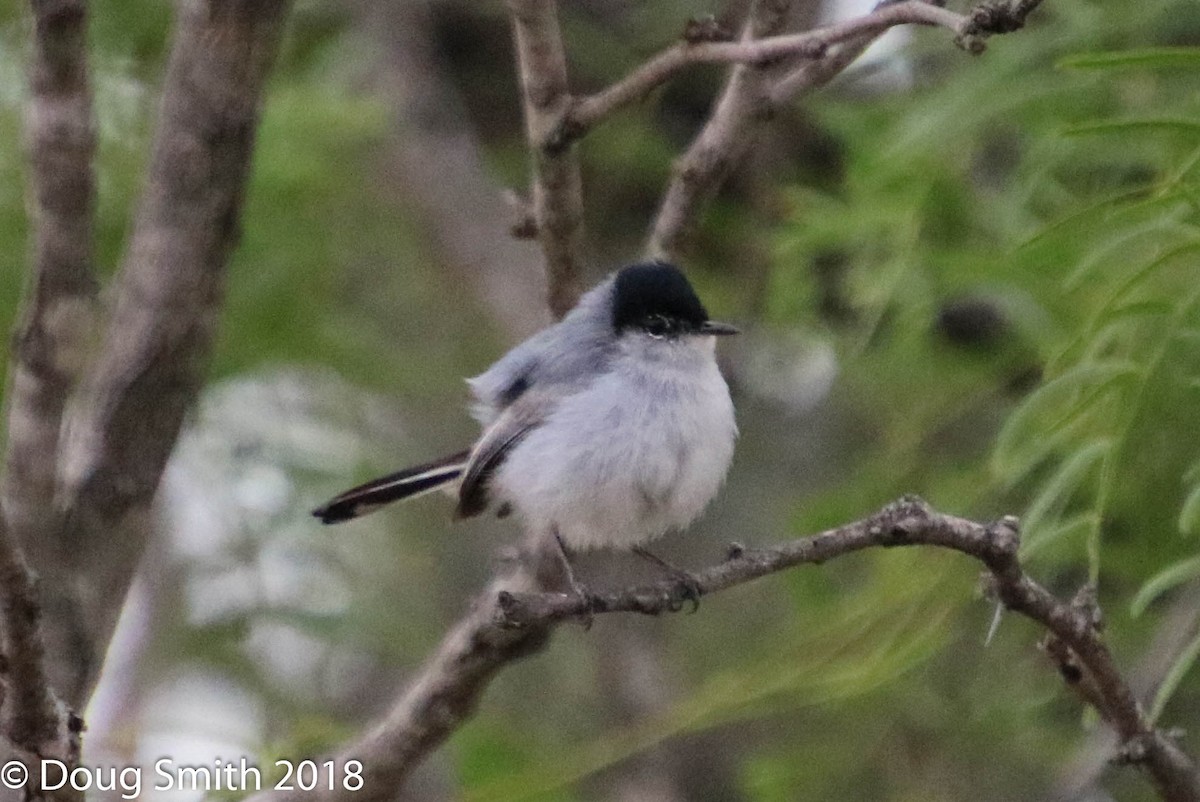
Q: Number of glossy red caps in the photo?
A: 0